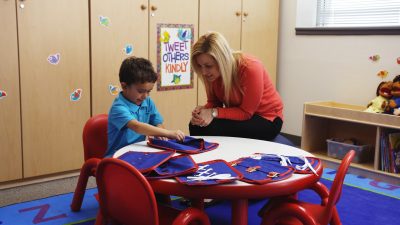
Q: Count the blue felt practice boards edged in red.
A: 6